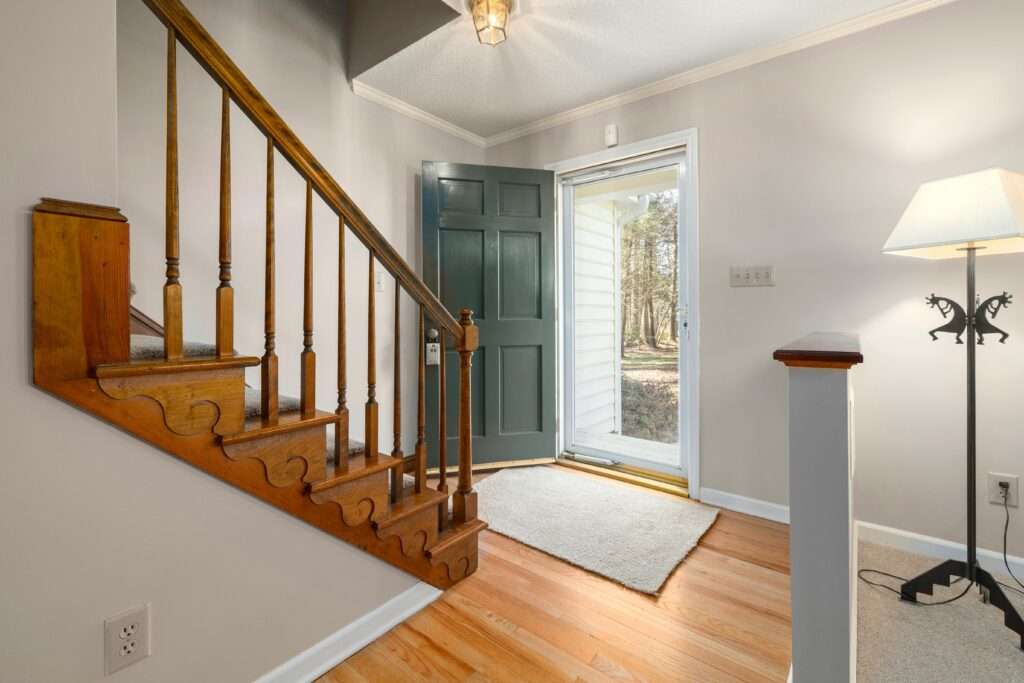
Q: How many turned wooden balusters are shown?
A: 9